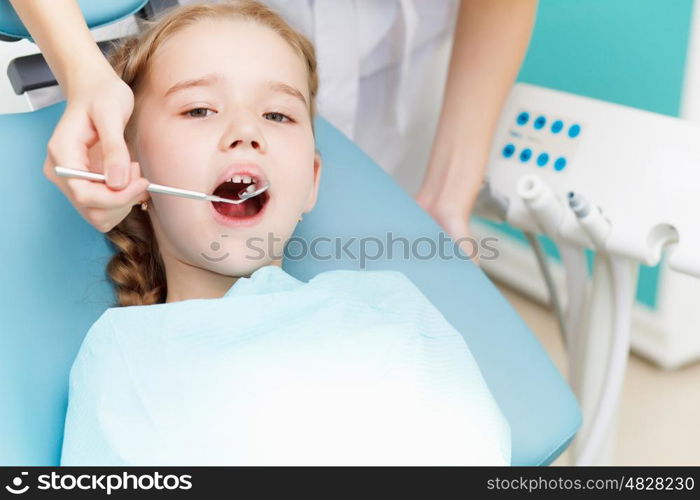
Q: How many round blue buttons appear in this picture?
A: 8